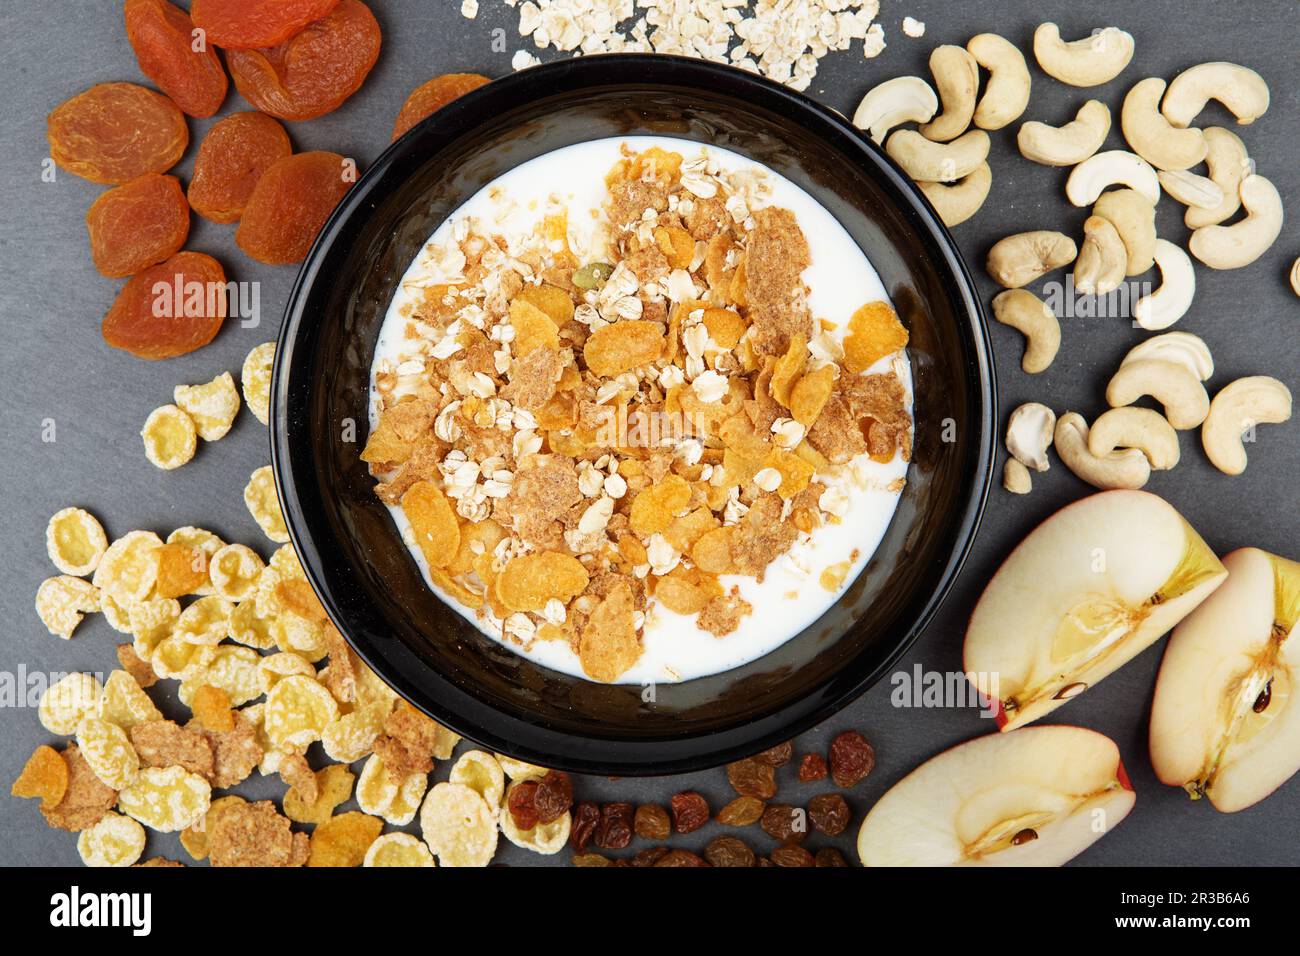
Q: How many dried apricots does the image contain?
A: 9